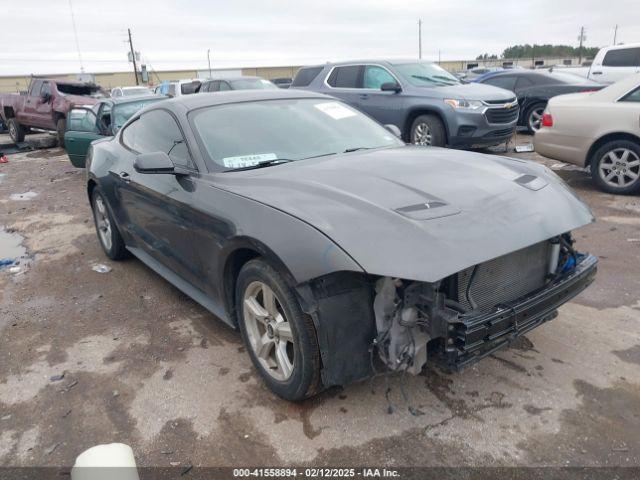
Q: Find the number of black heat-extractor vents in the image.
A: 2